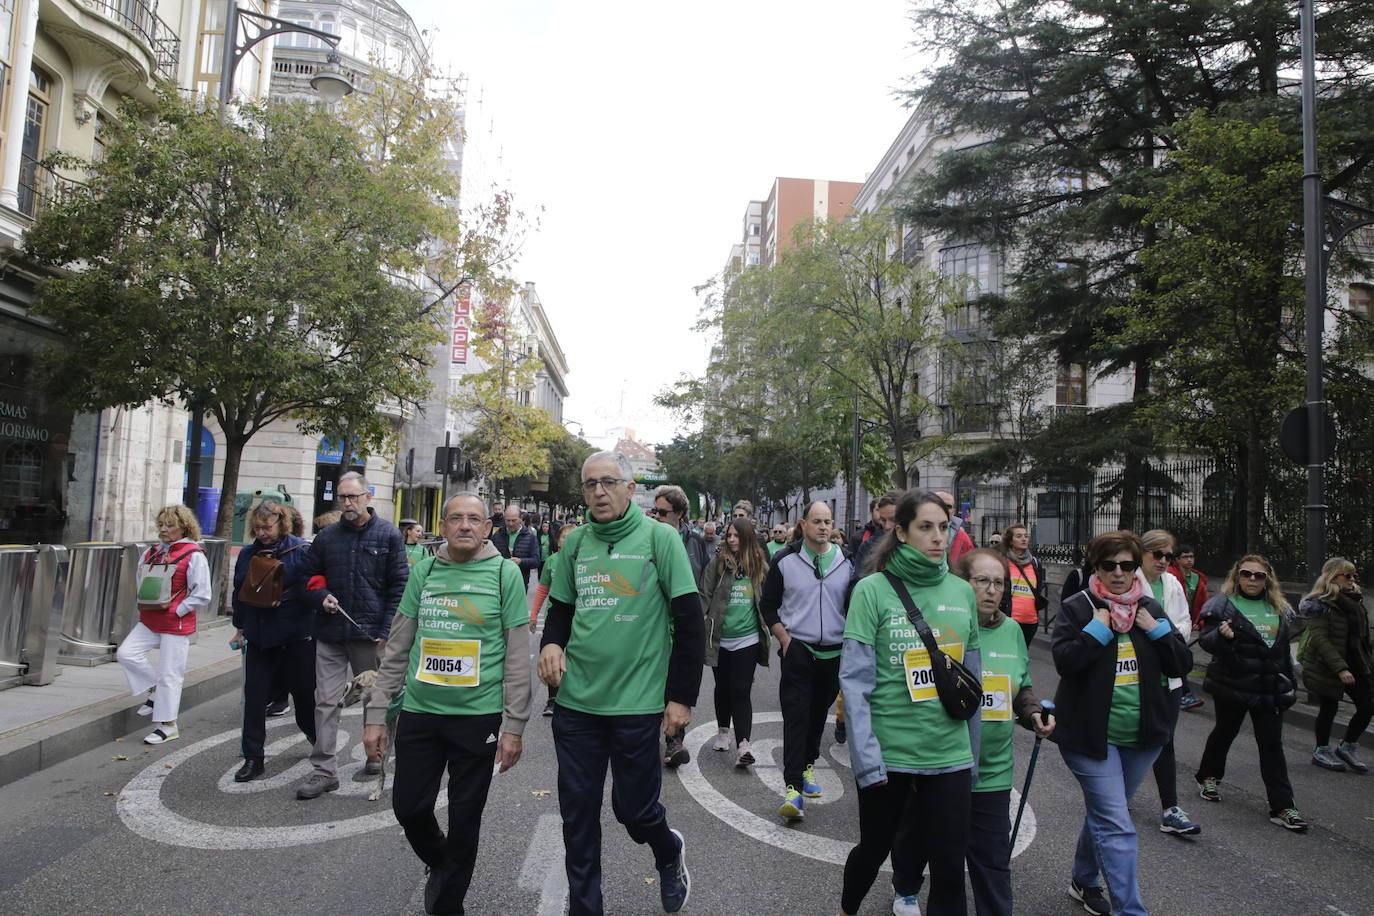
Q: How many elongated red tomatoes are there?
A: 0